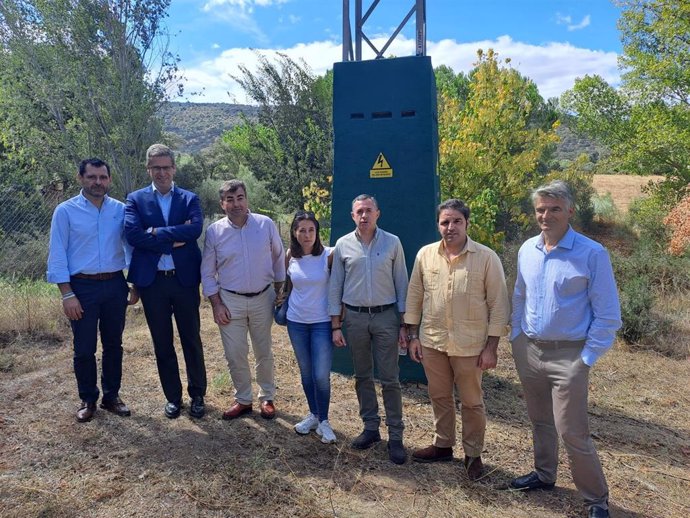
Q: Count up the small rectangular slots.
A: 3